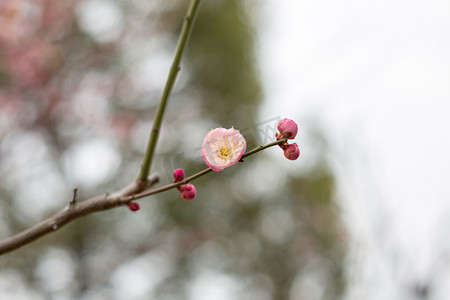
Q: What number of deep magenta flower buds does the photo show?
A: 5